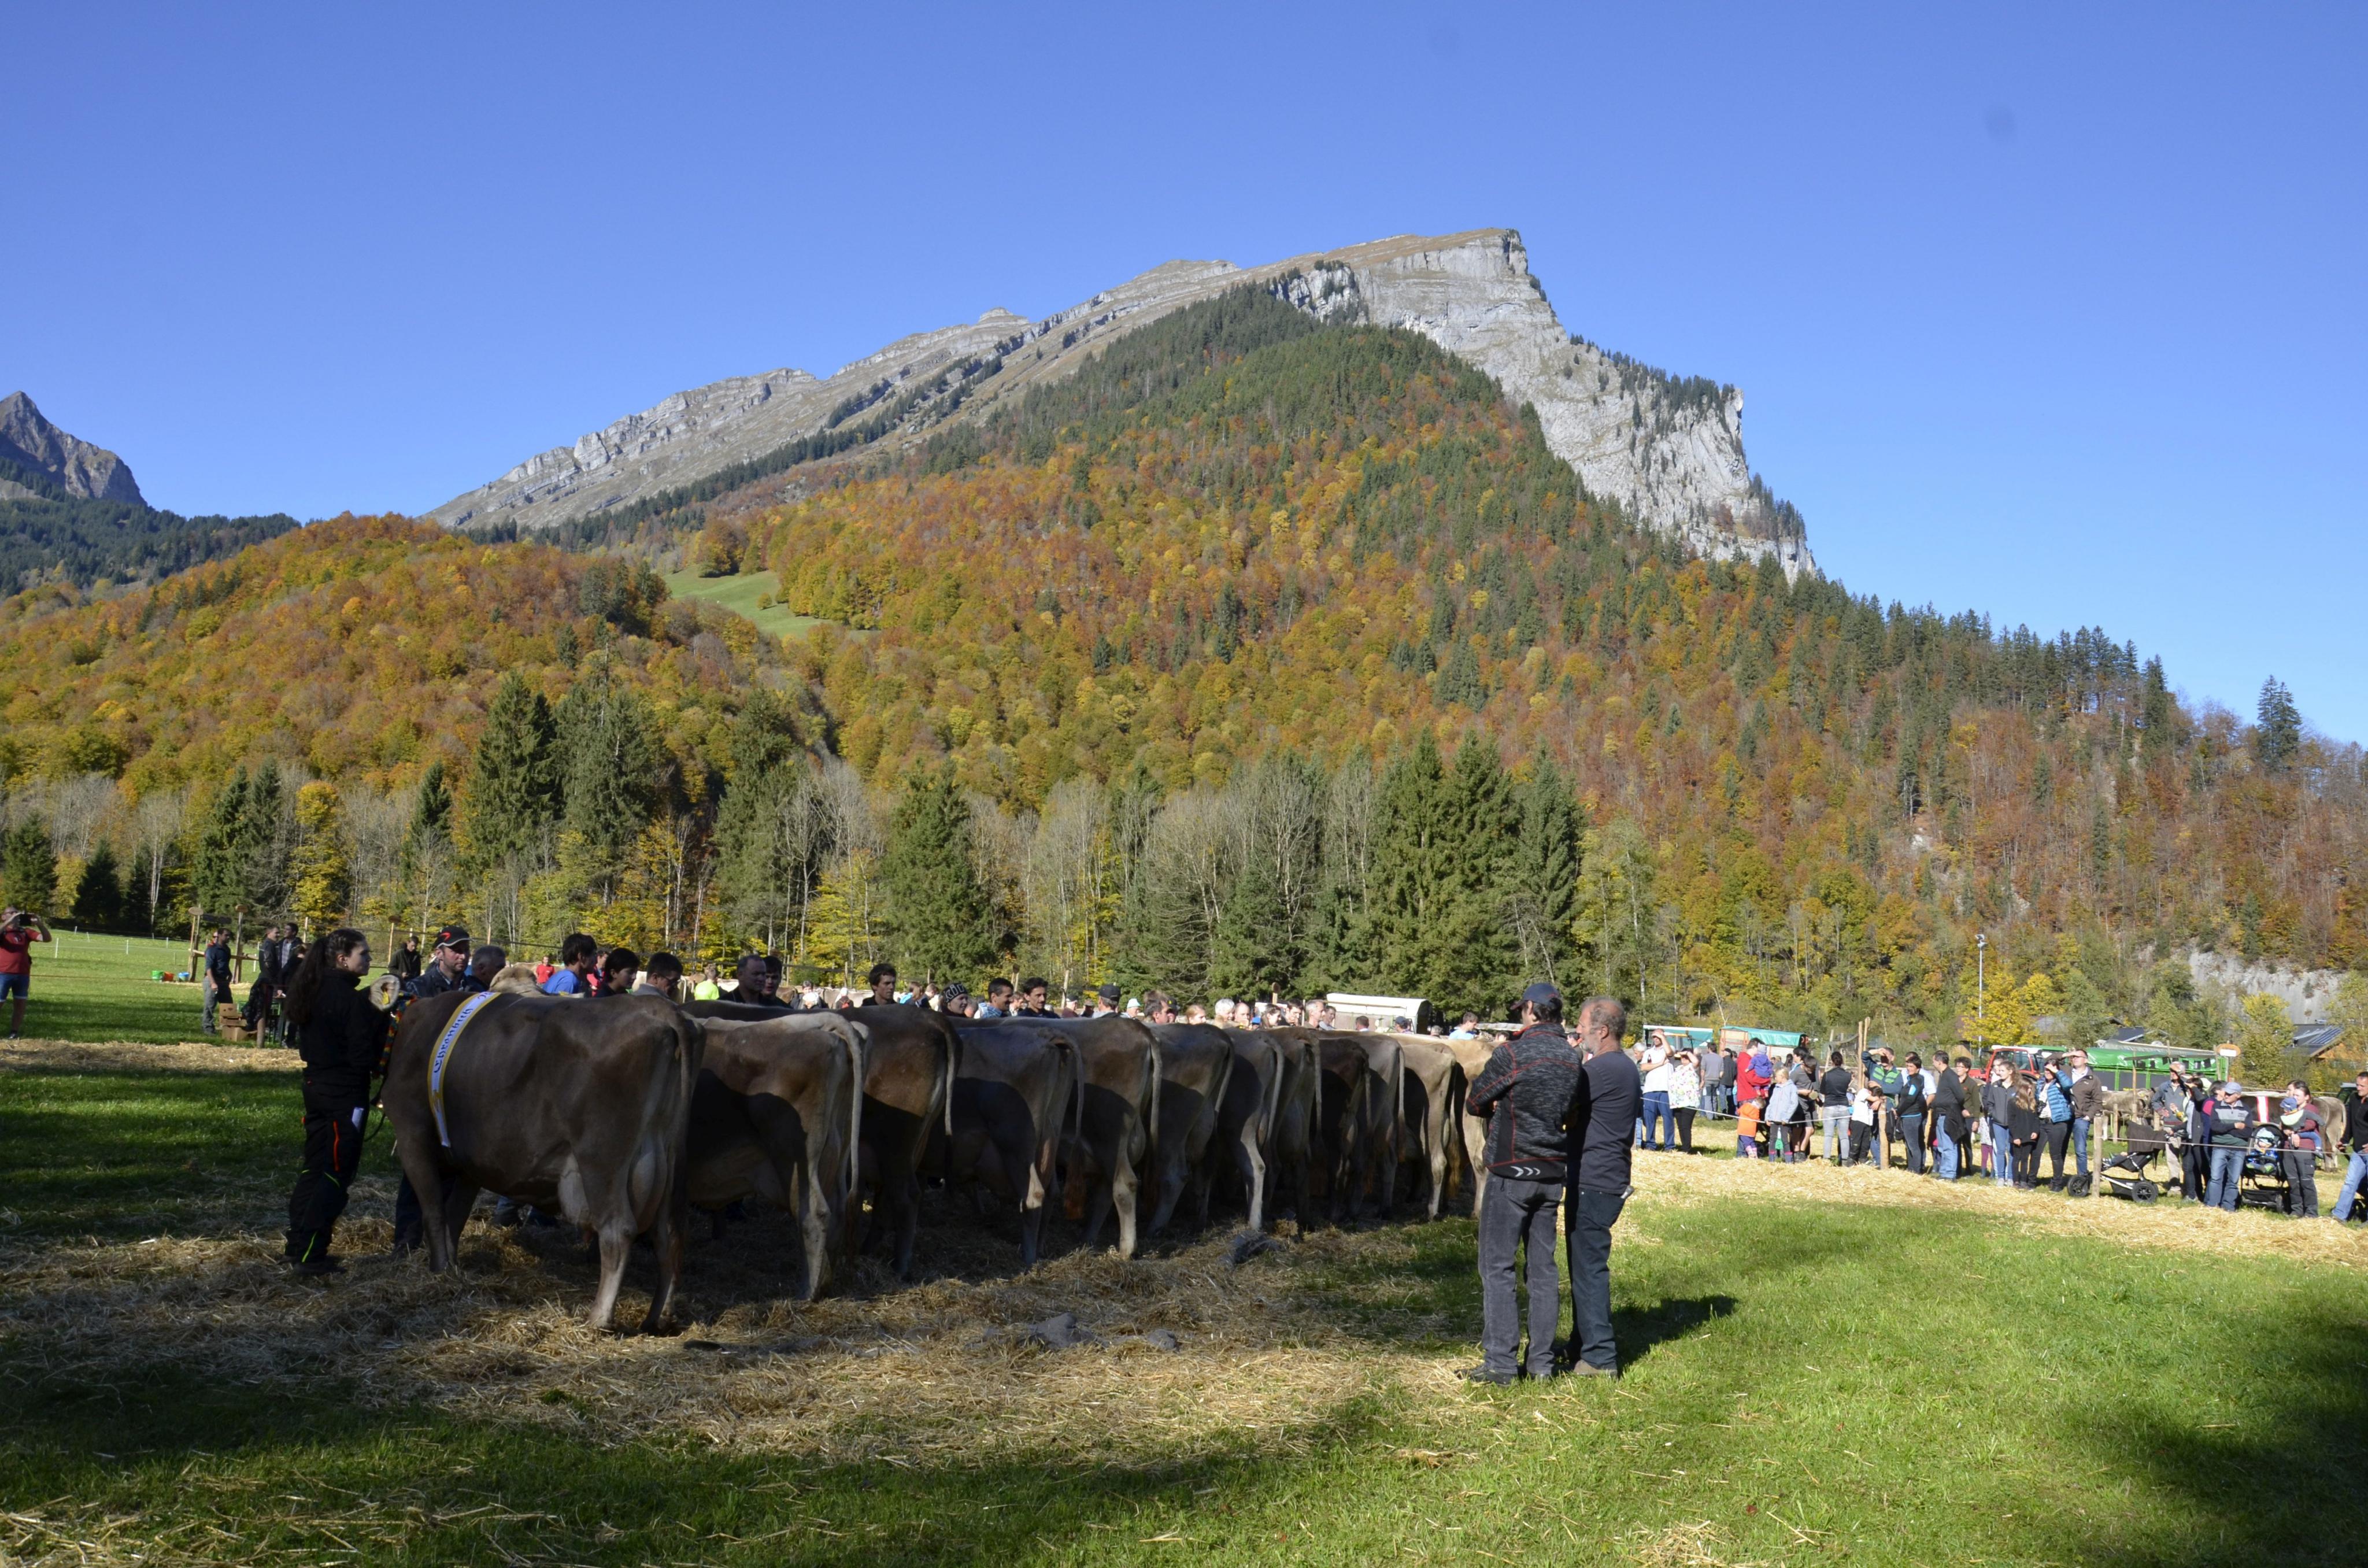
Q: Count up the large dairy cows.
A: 12